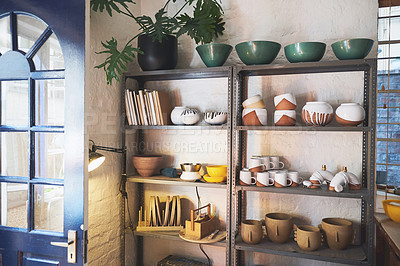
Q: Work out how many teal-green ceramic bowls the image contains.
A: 4